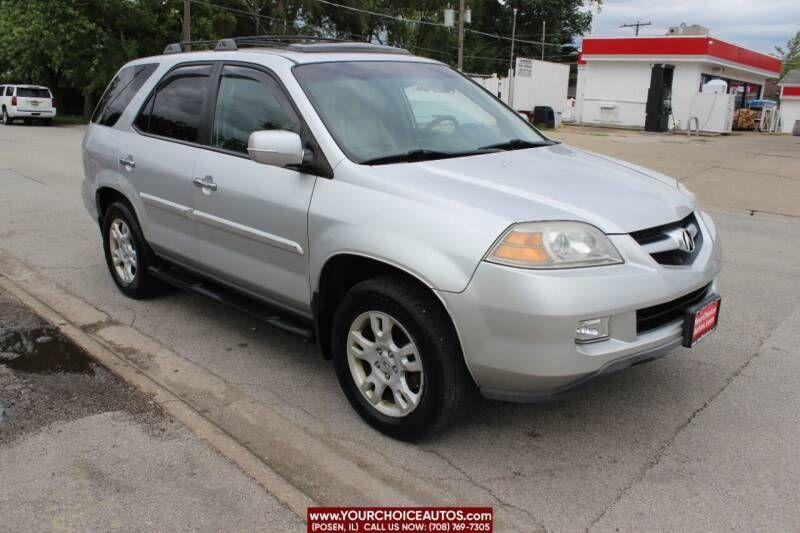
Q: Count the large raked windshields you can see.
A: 1